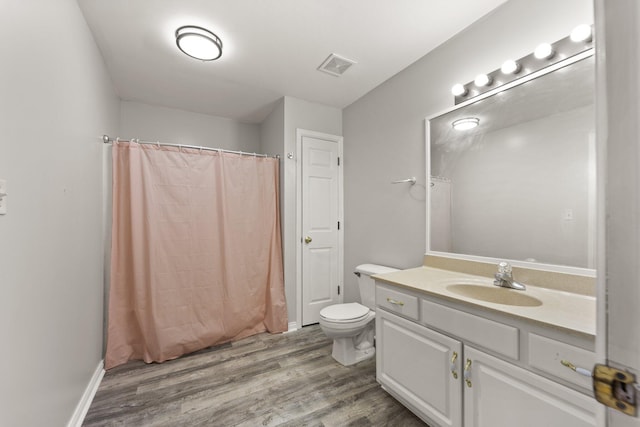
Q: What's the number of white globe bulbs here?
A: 5